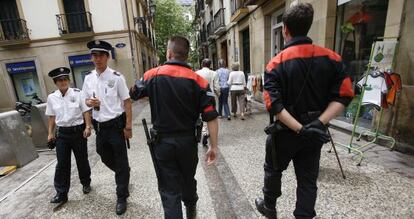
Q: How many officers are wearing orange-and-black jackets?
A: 2